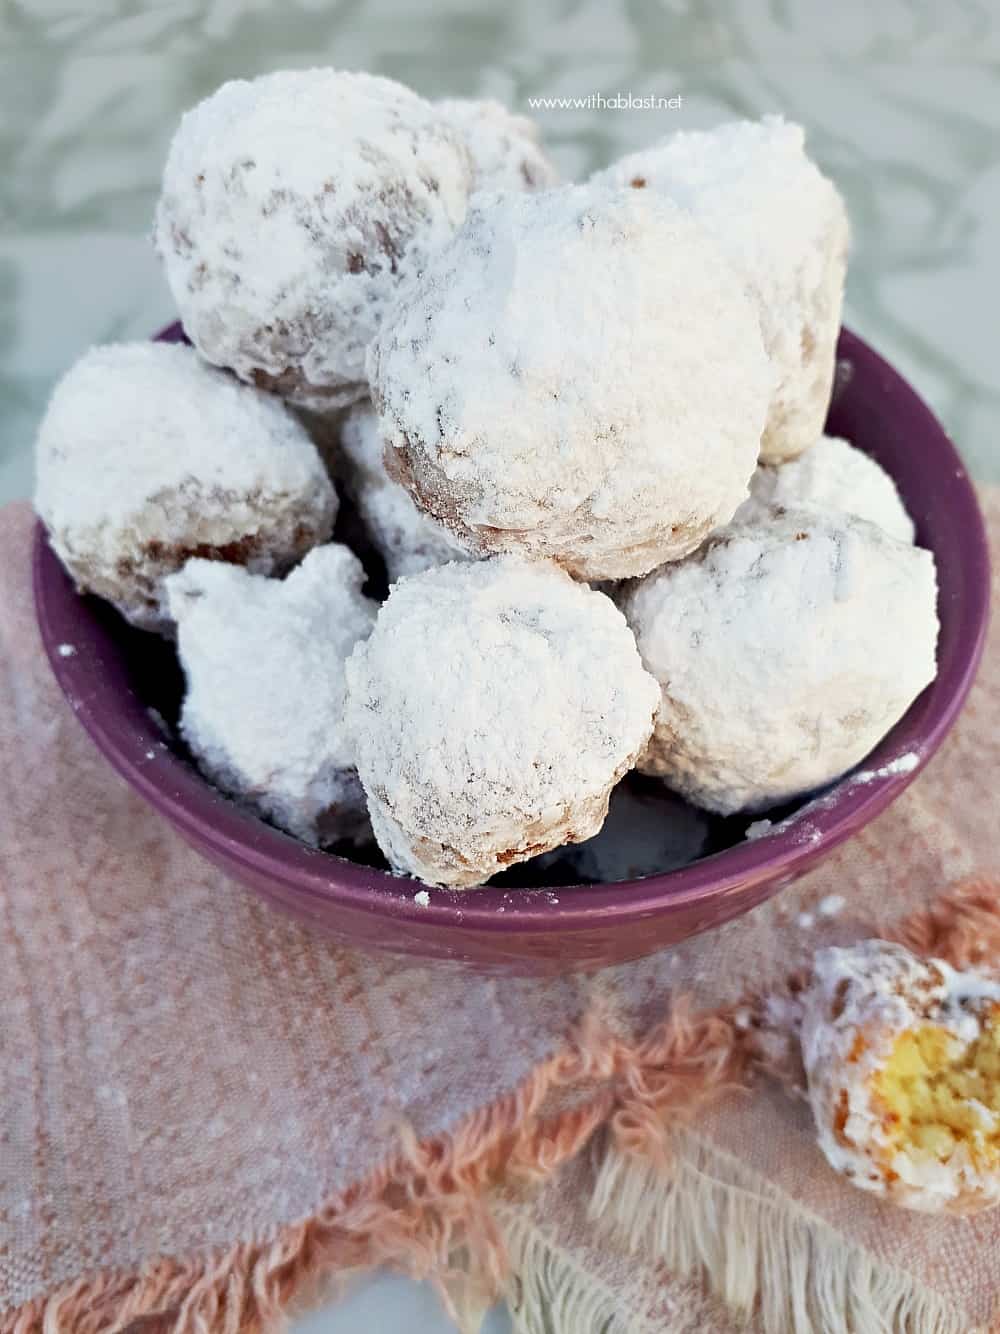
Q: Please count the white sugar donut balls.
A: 11